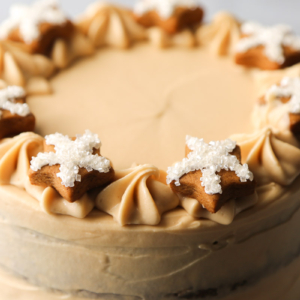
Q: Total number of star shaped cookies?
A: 7